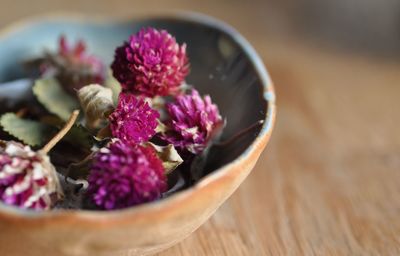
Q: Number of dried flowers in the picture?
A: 6